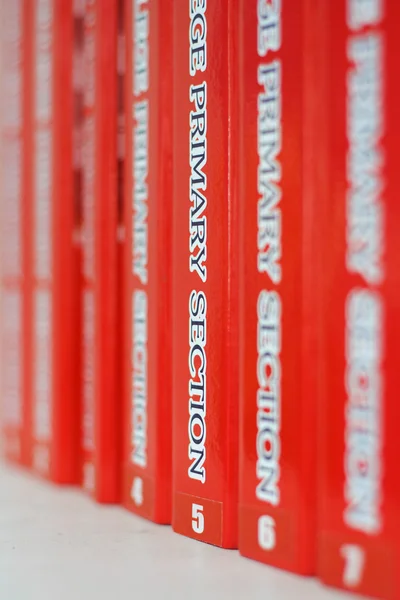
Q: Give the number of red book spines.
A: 7